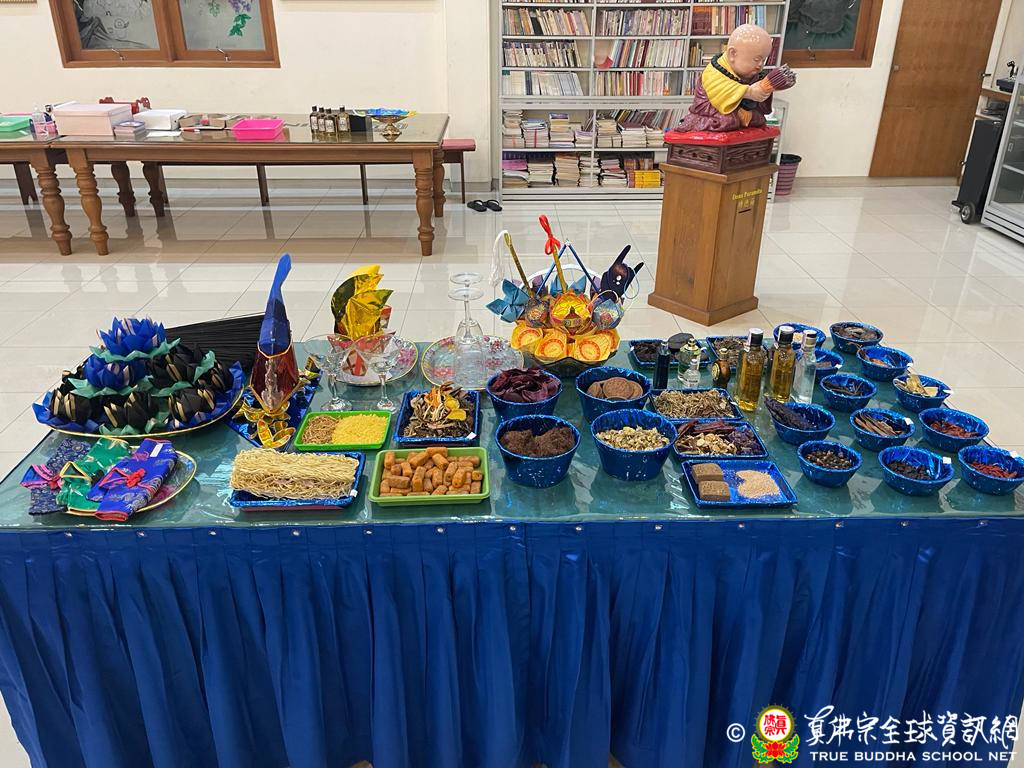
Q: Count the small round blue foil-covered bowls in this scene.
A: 12